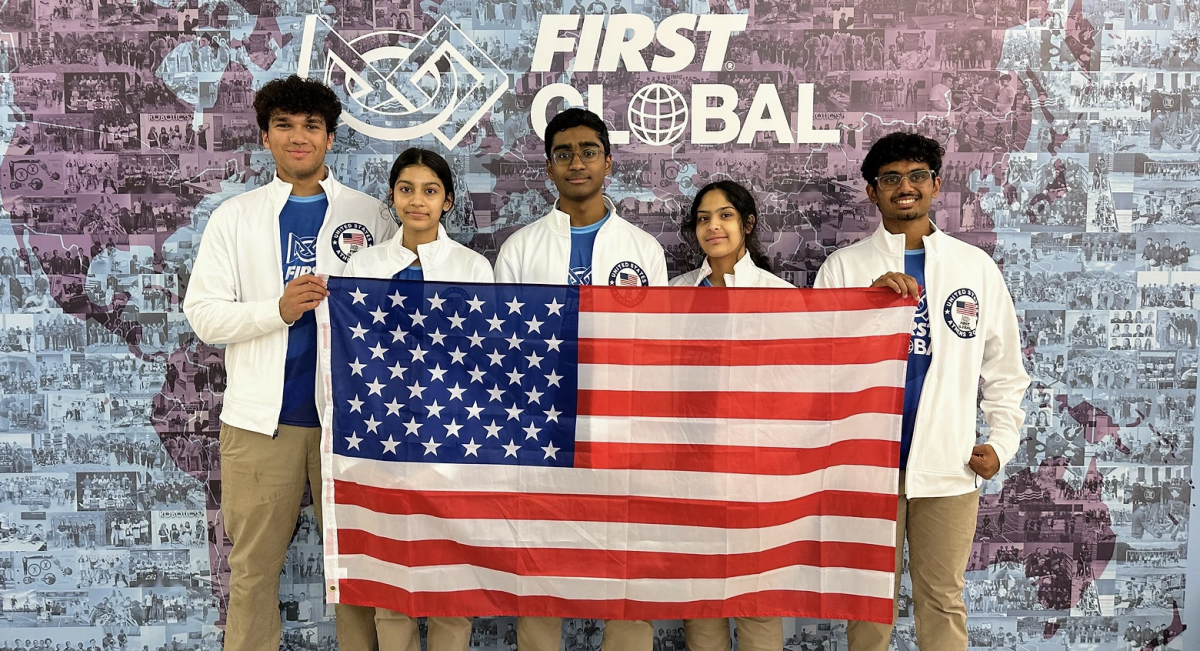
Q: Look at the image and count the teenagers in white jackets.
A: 5